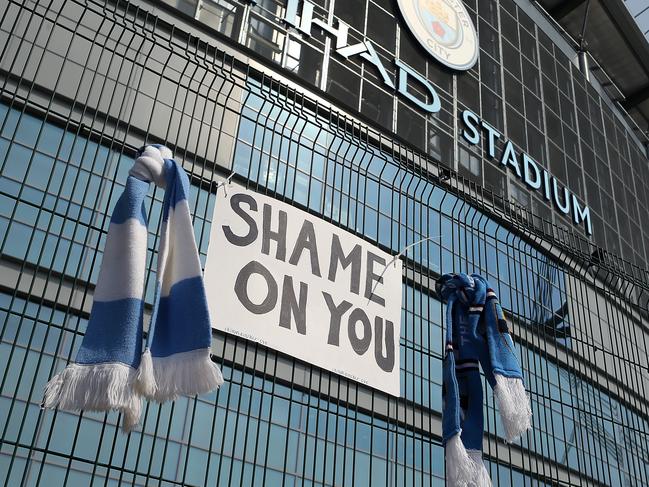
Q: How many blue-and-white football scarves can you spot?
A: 2